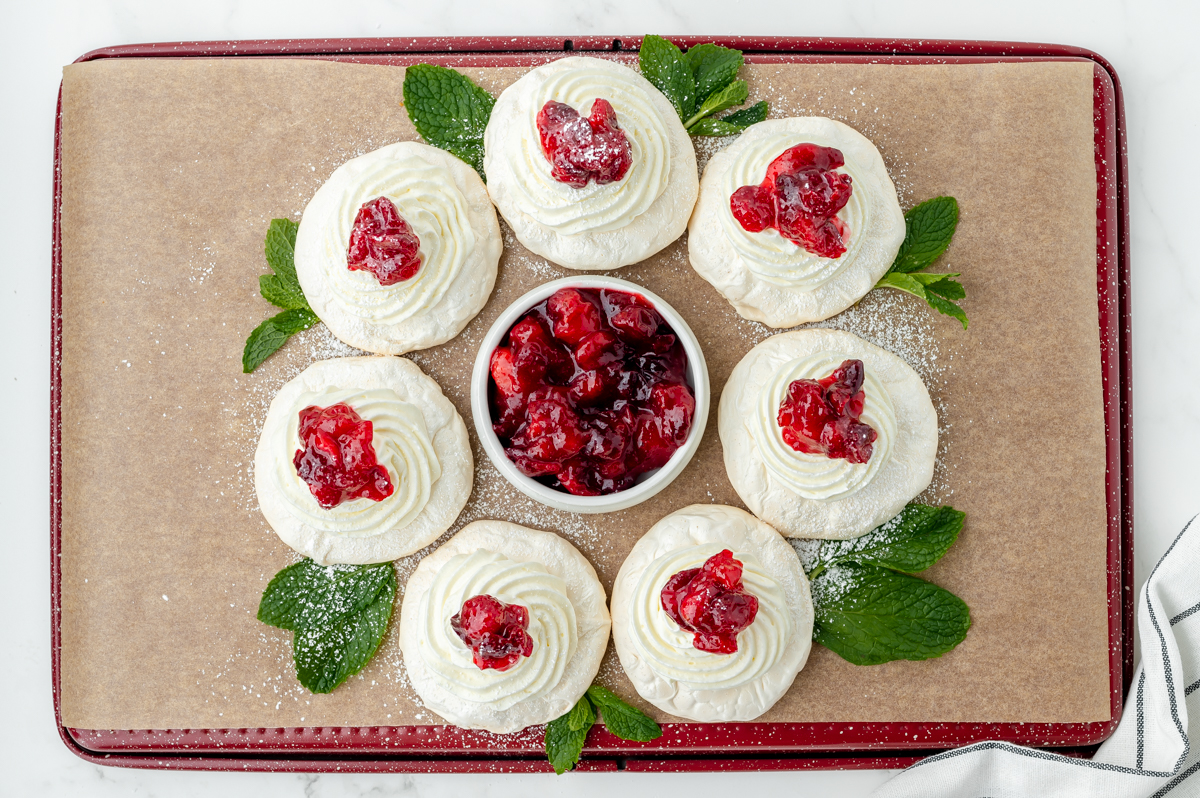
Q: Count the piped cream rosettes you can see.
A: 7